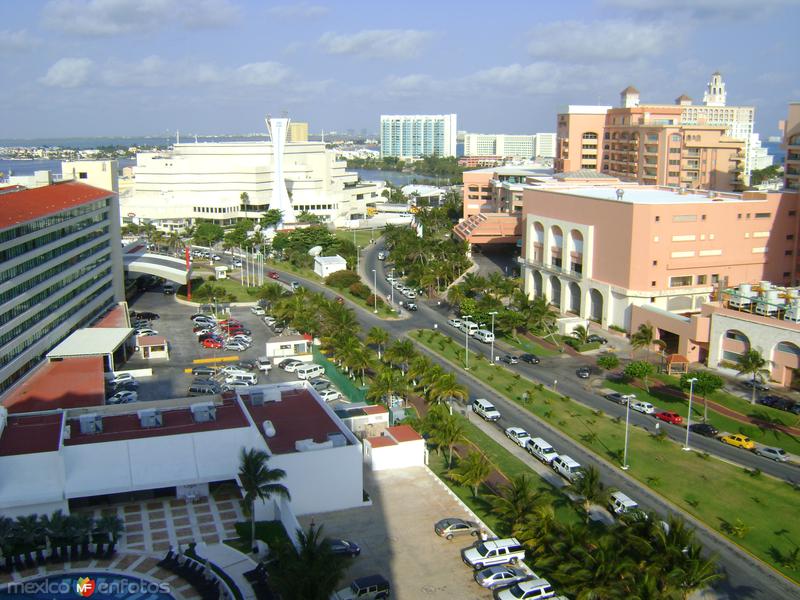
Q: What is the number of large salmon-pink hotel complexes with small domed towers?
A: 1